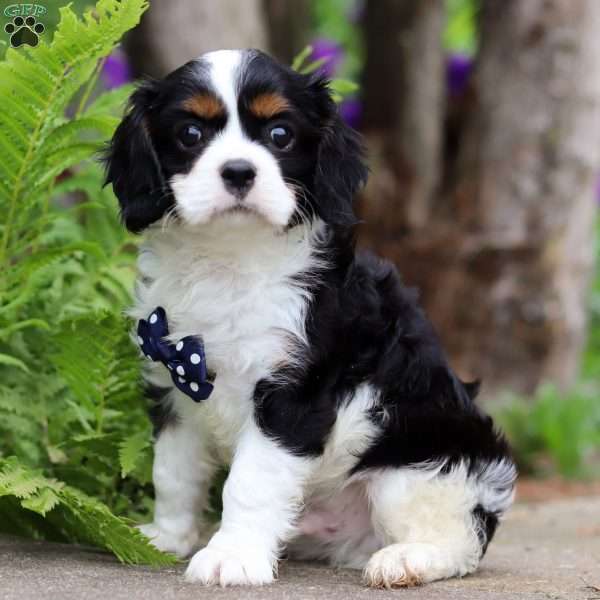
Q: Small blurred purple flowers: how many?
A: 4